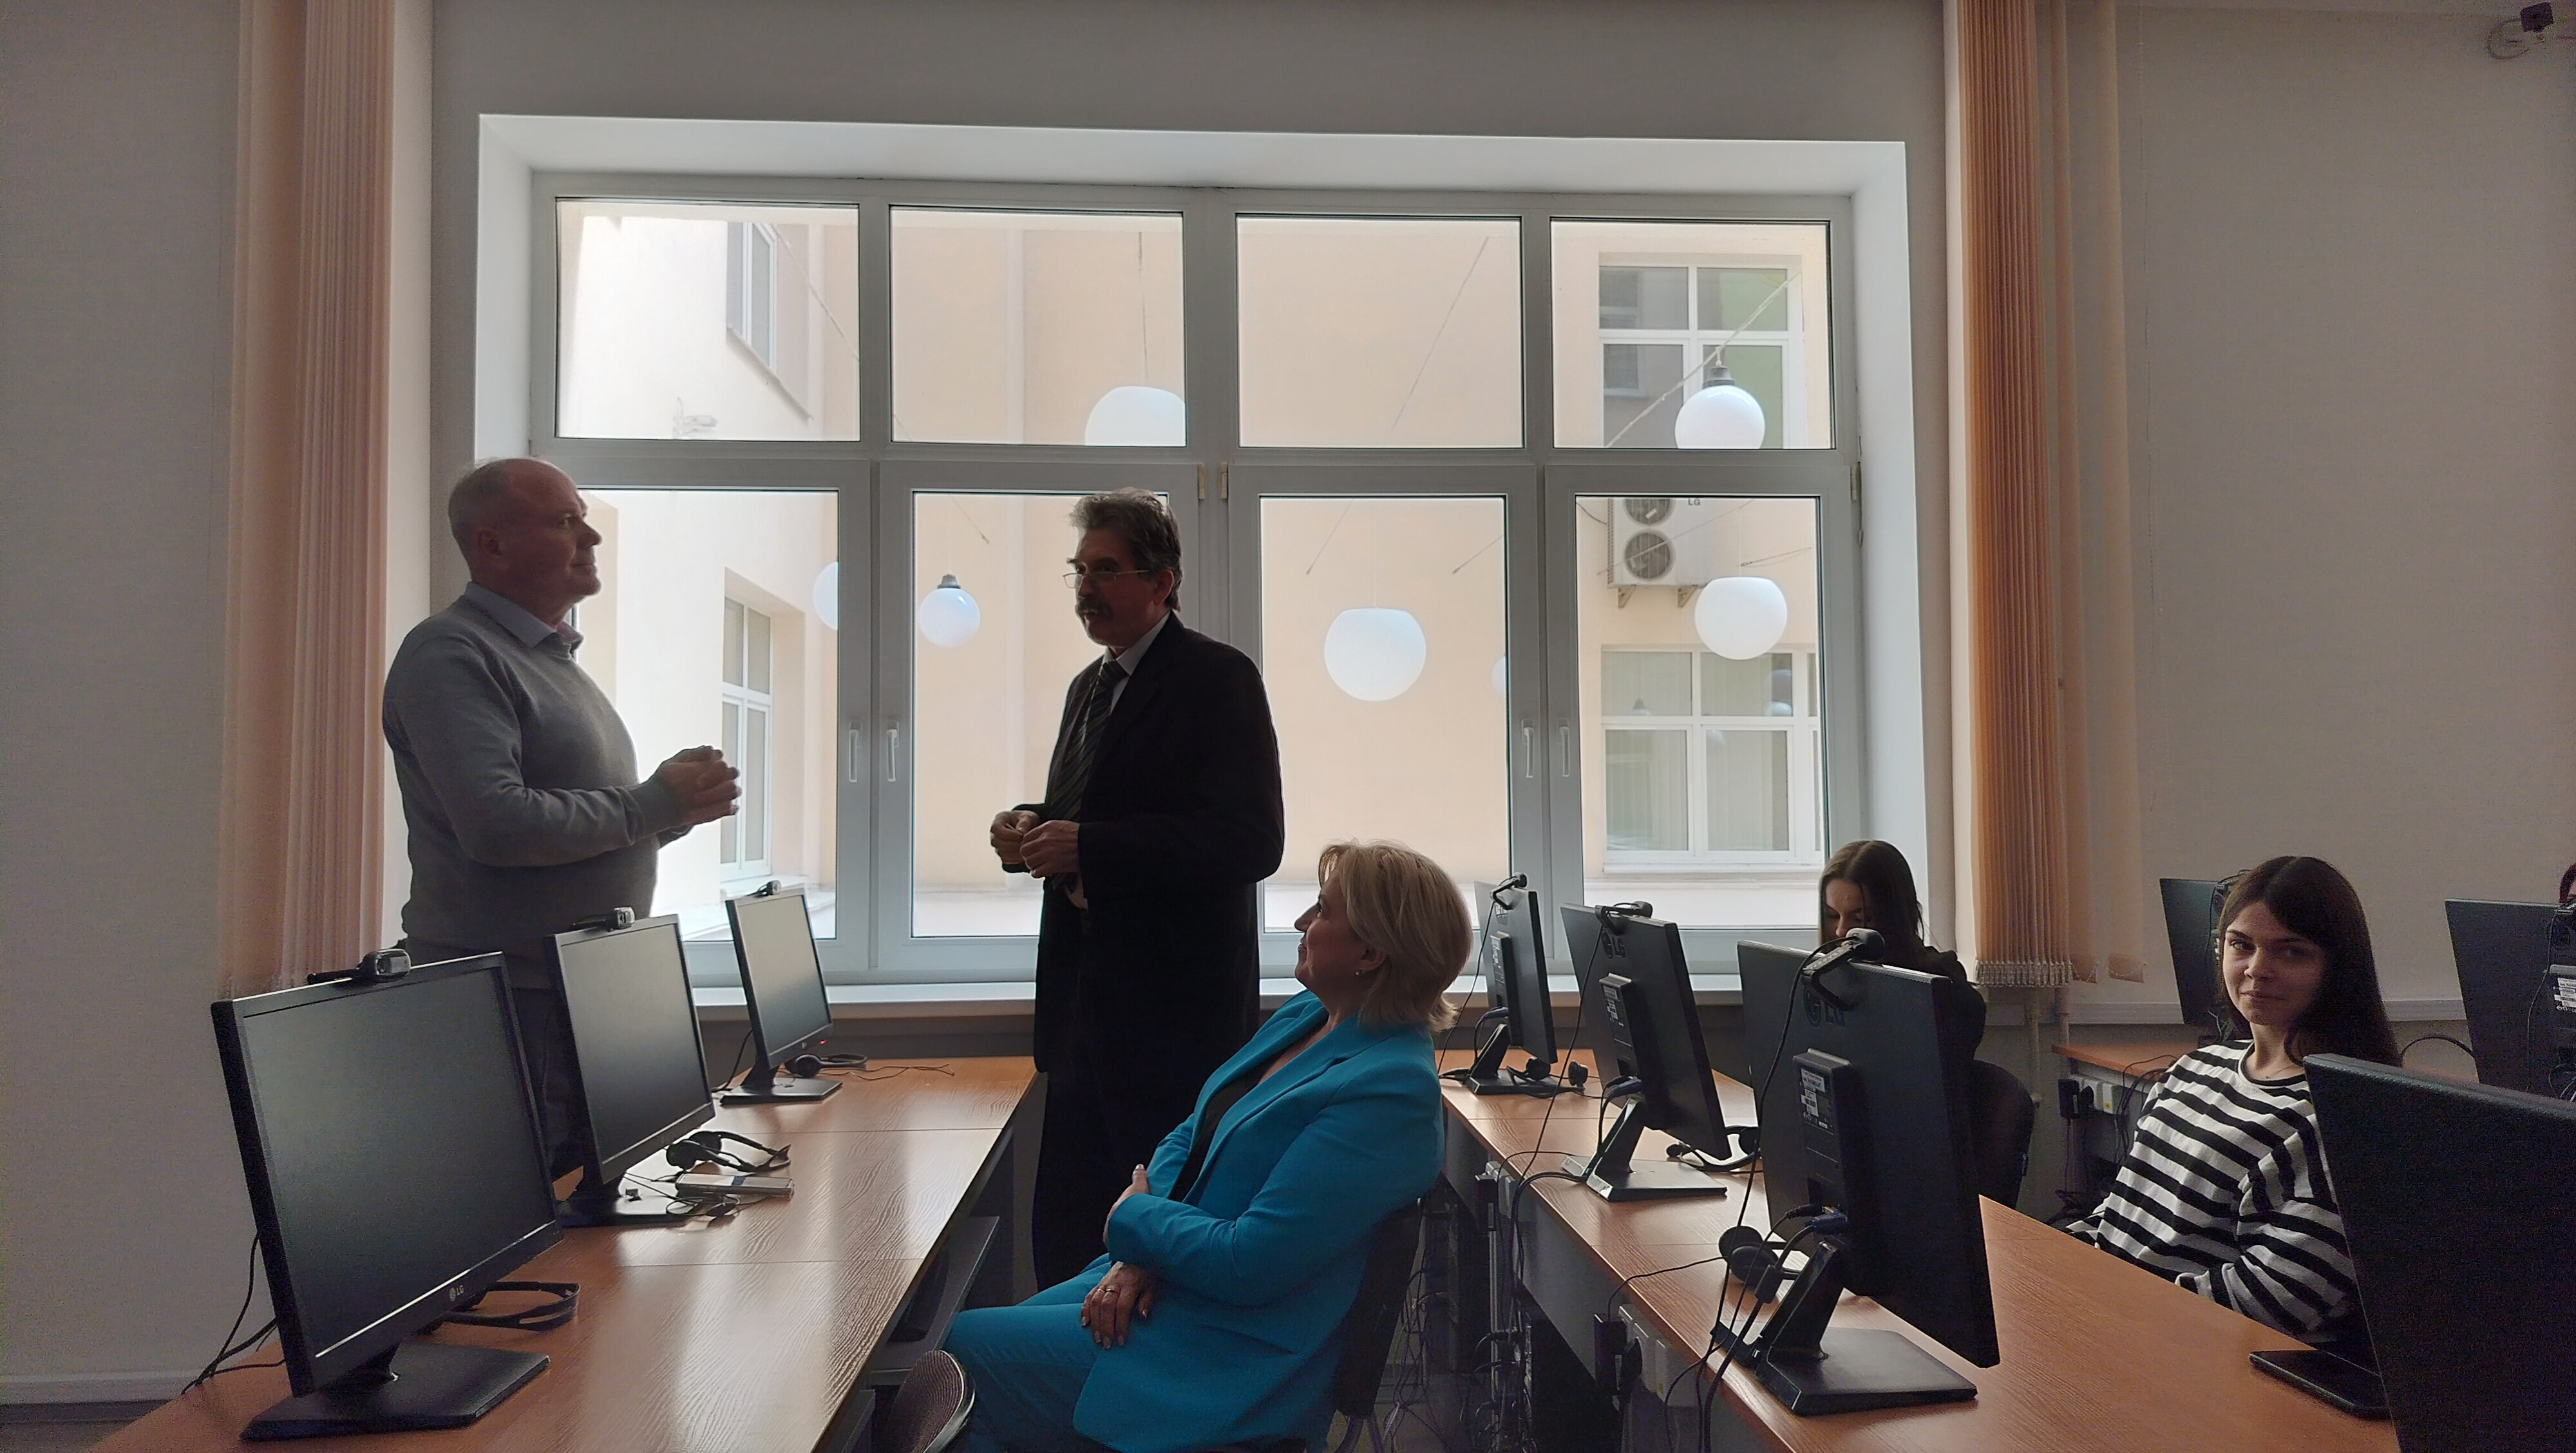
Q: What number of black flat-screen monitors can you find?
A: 9